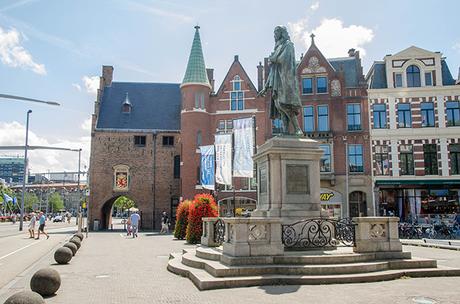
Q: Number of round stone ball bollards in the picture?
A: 6